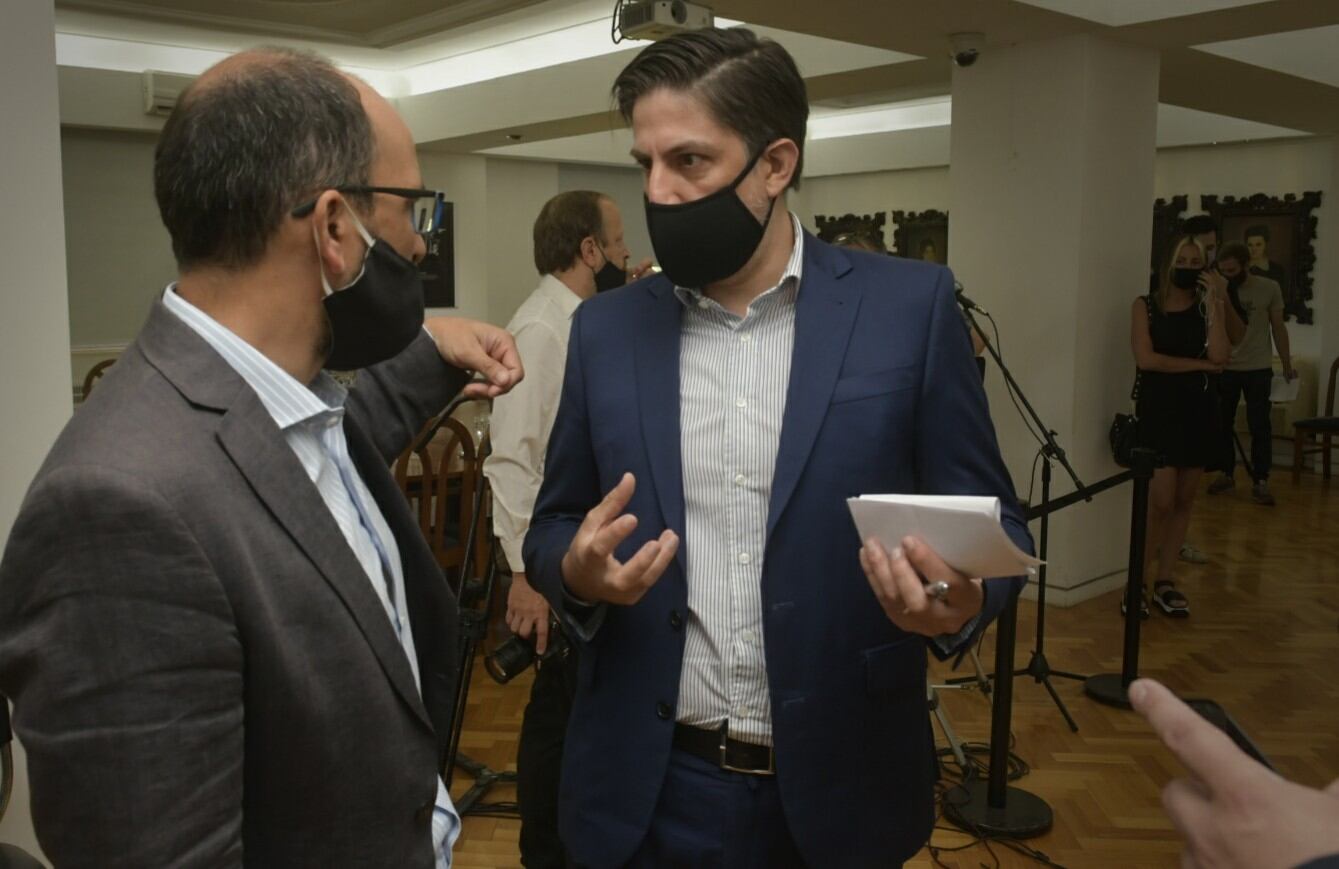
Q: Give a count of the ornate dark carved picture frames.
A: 4